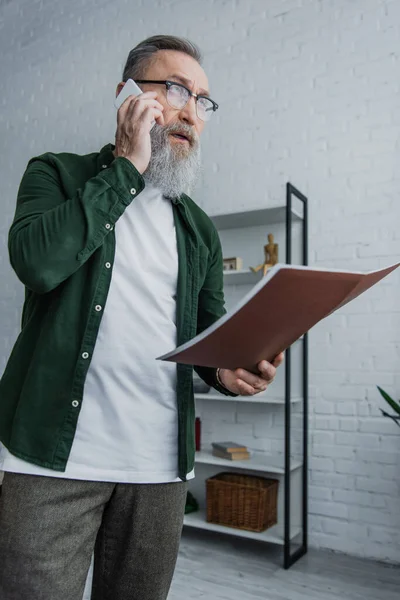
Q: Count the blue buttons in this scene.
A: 0